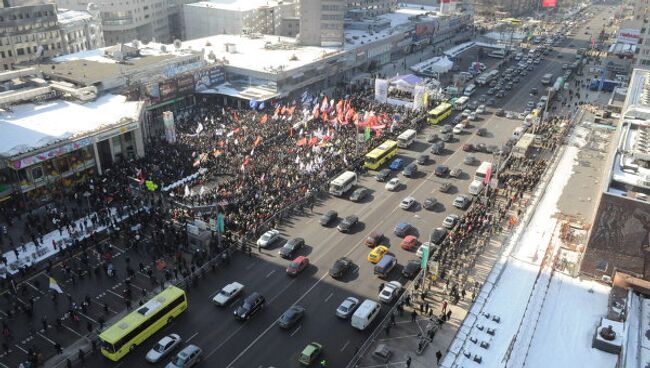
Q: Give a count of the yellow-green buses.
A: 3